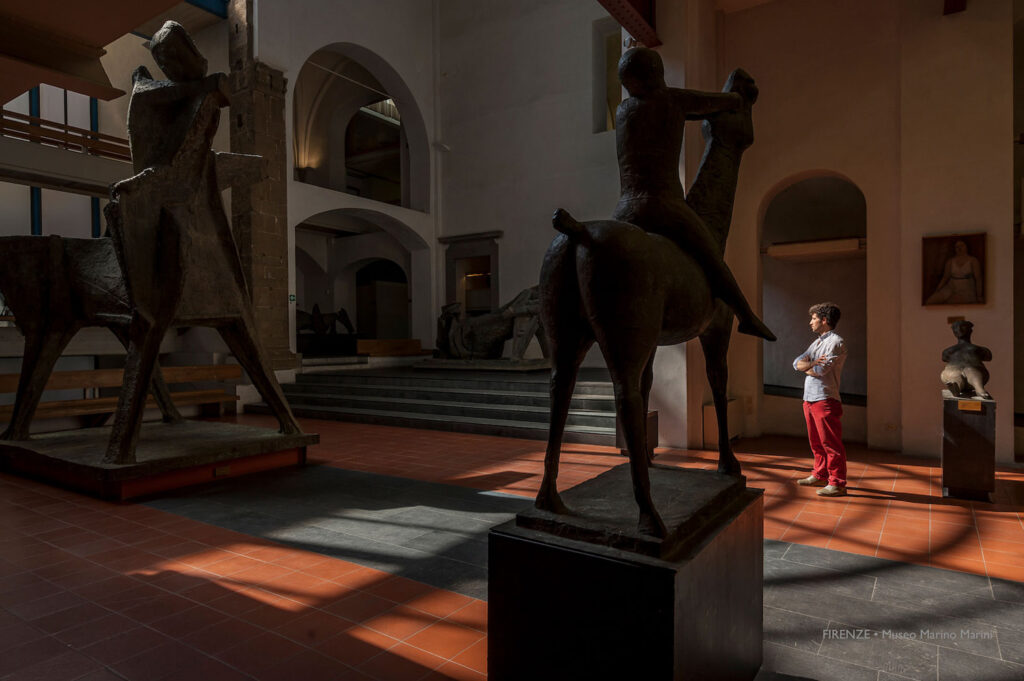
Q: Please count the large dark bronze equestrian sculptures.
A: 2